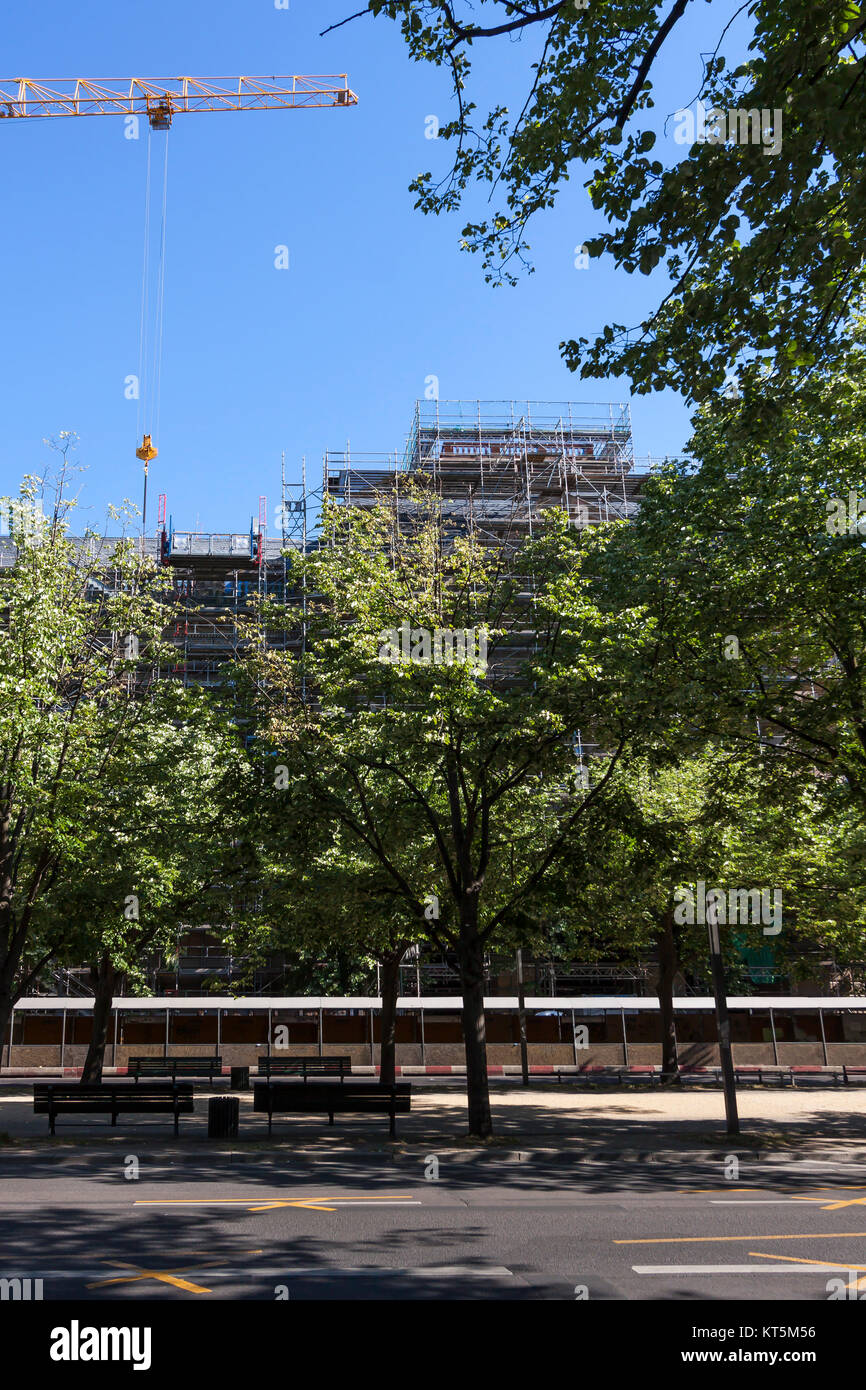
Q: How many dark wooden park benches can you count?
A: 4